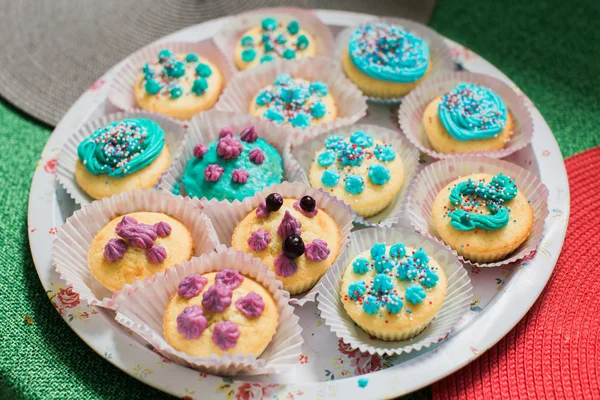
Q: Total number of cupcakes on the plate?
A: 13